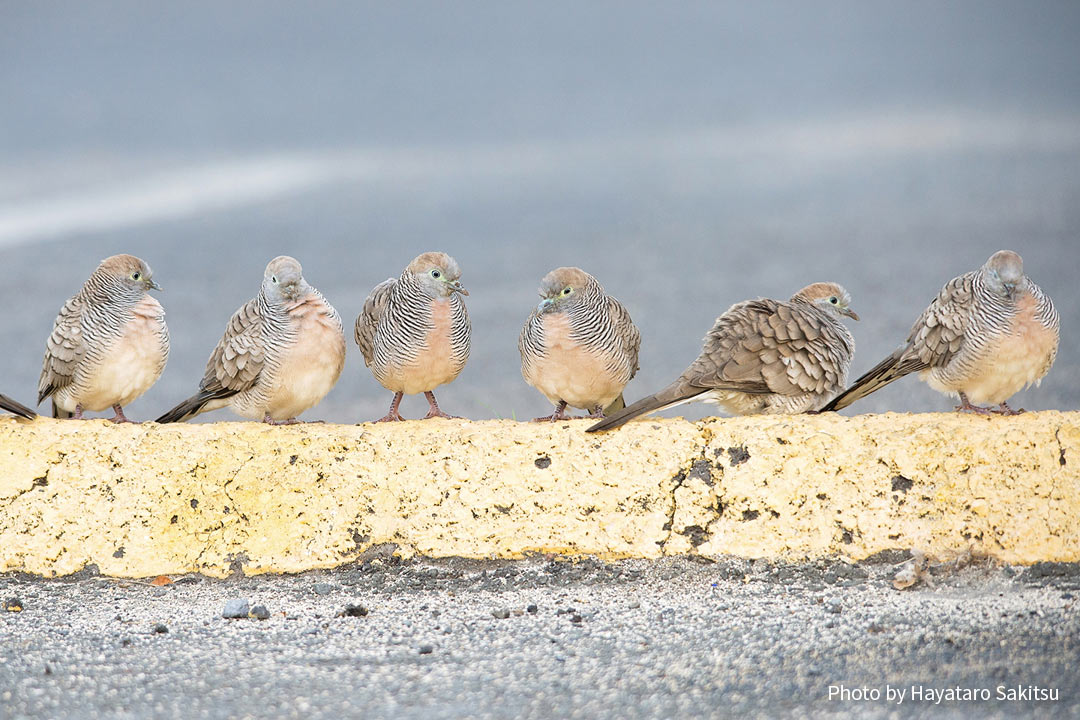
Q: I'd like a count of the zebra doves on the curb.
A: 6